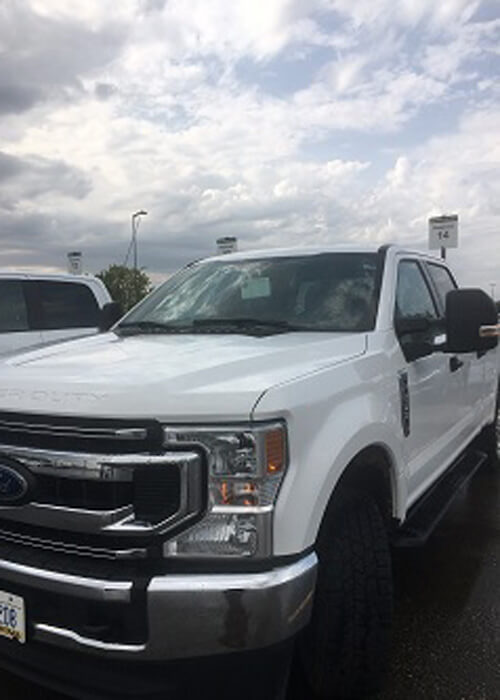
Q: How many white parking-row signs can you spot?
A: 3